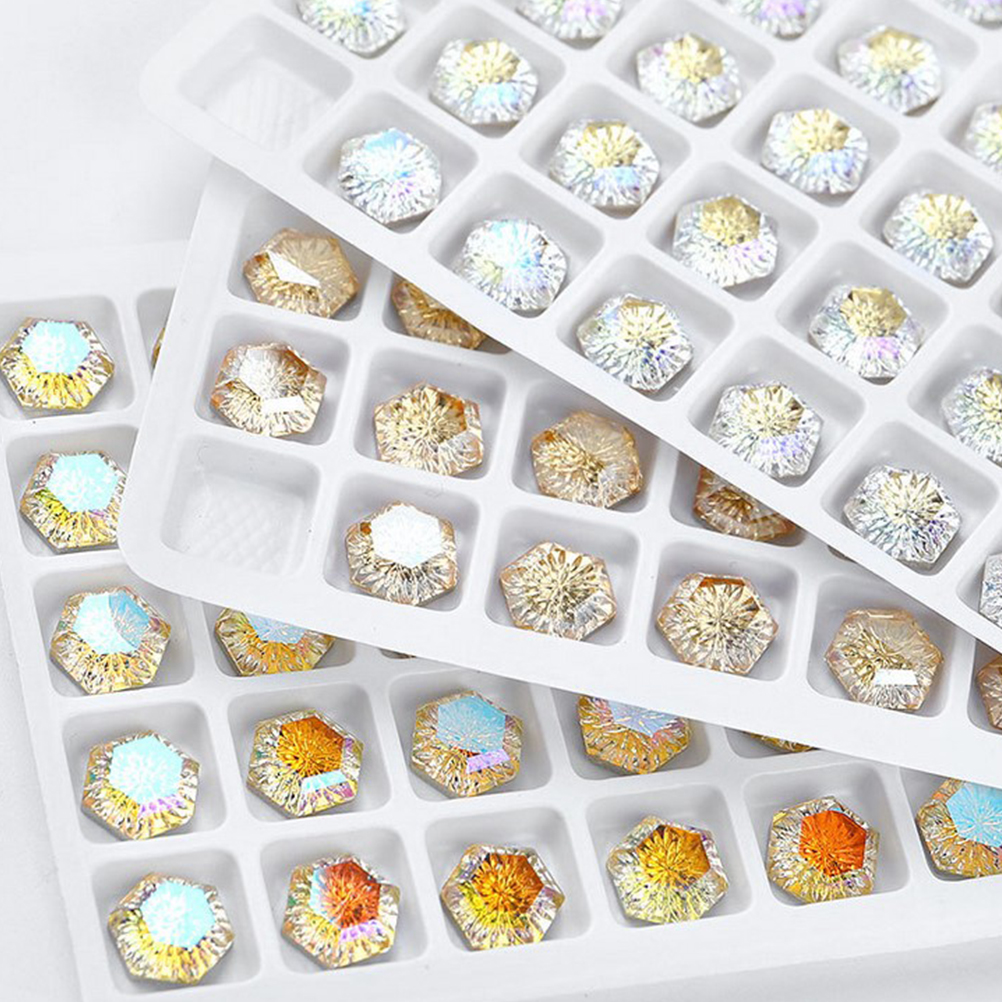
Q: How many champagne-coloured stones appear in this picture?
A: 11